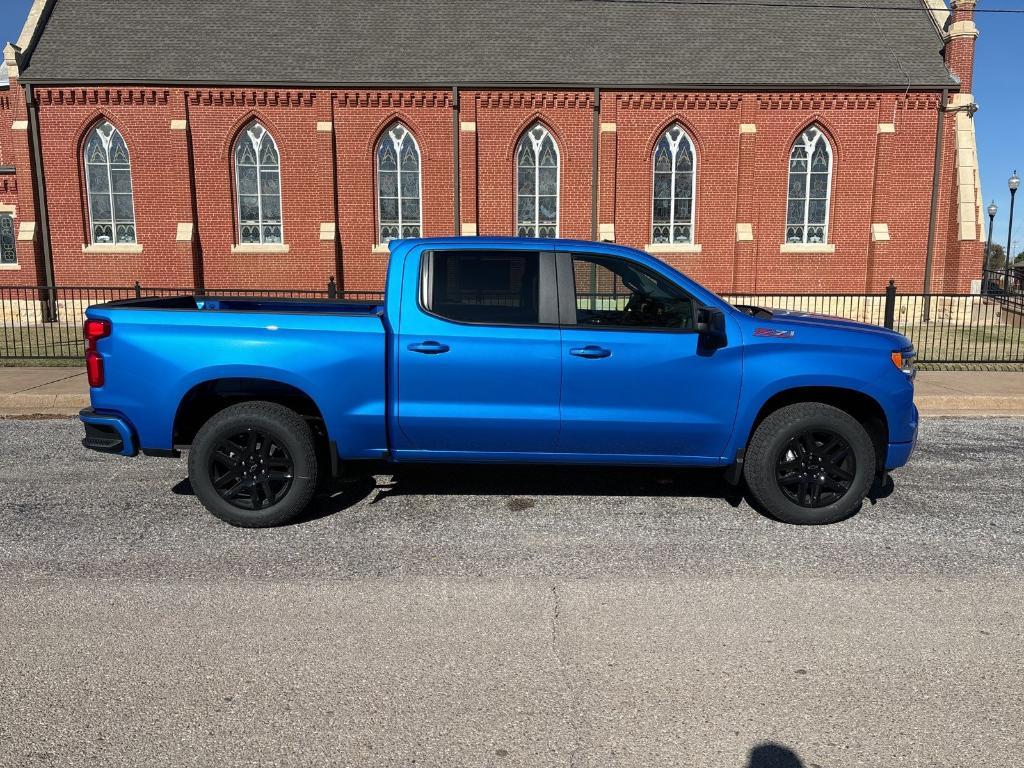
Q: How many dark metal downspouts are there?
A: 4